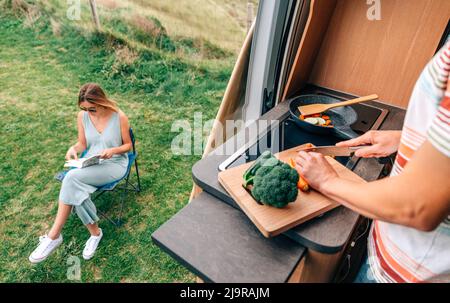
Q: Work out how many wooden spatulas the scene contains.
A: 1